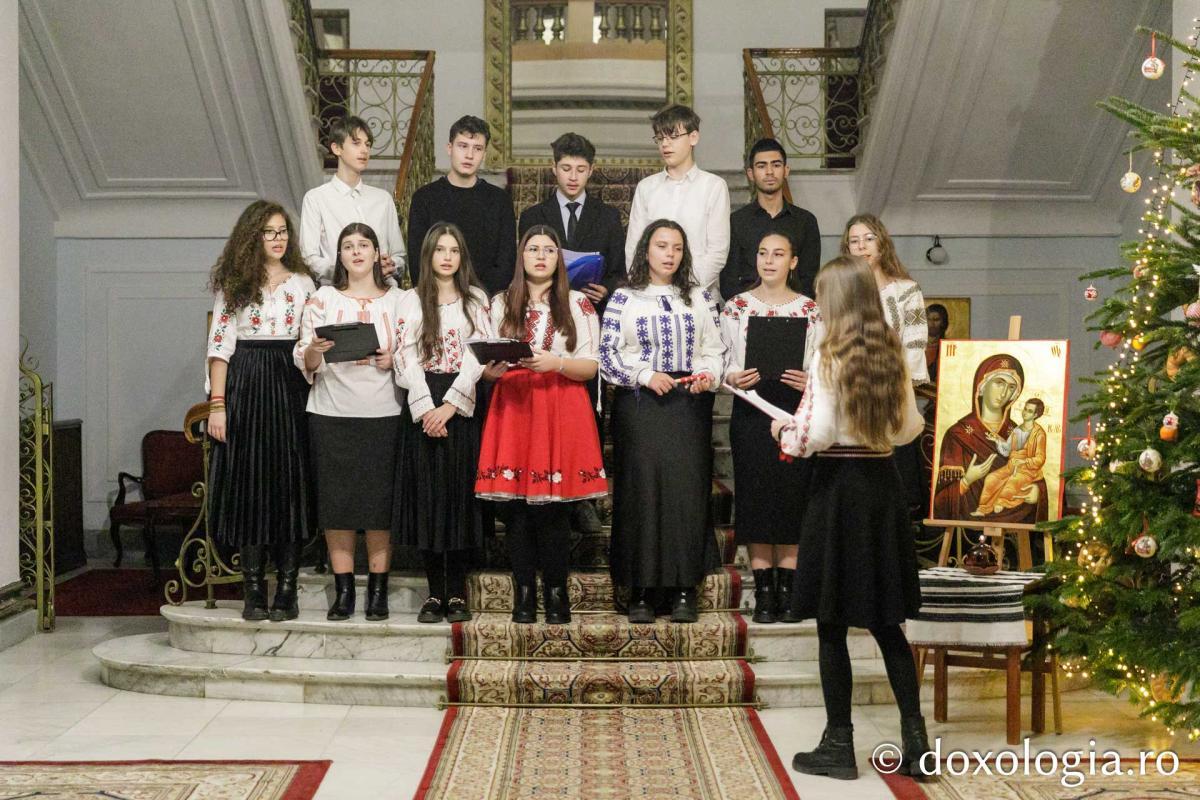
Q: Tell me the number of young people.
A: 13